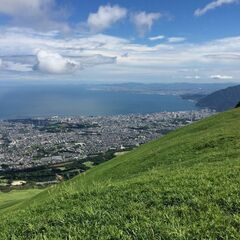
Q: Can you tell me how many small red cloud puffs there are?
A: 0